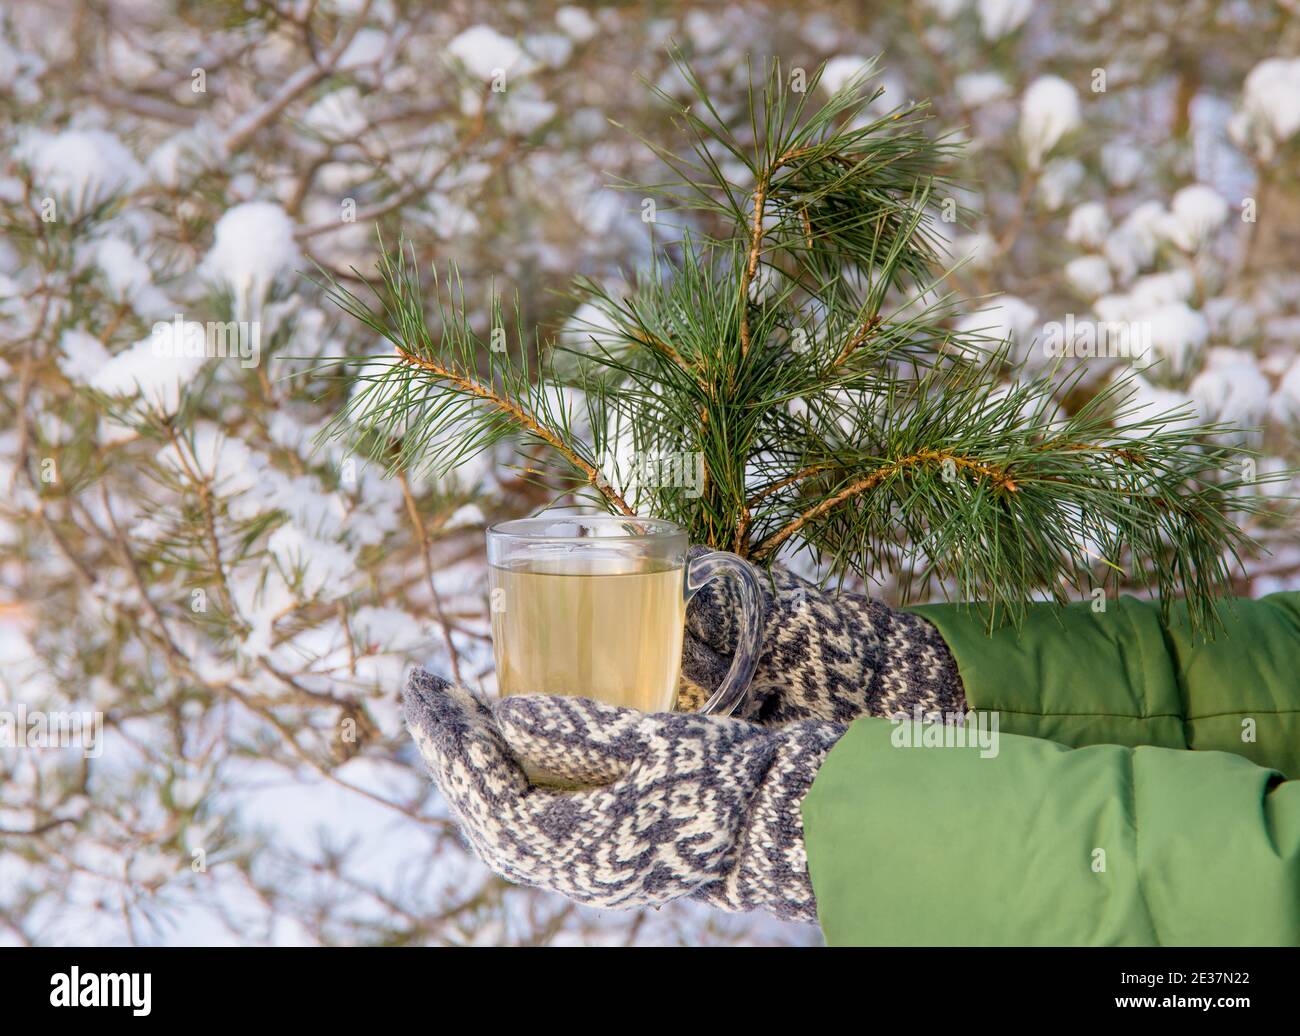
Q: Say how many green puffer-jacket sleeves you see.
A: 2